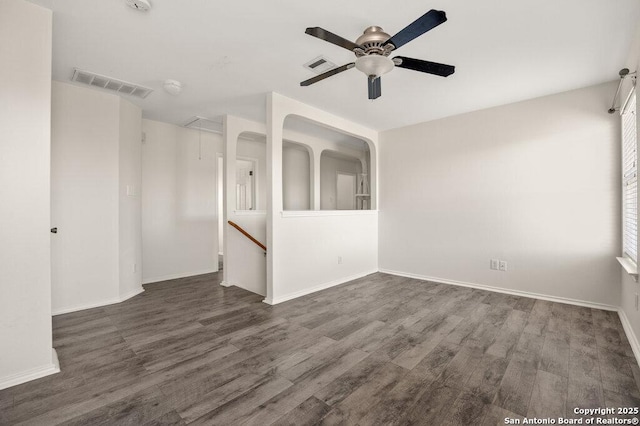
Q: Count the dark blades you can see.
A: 5